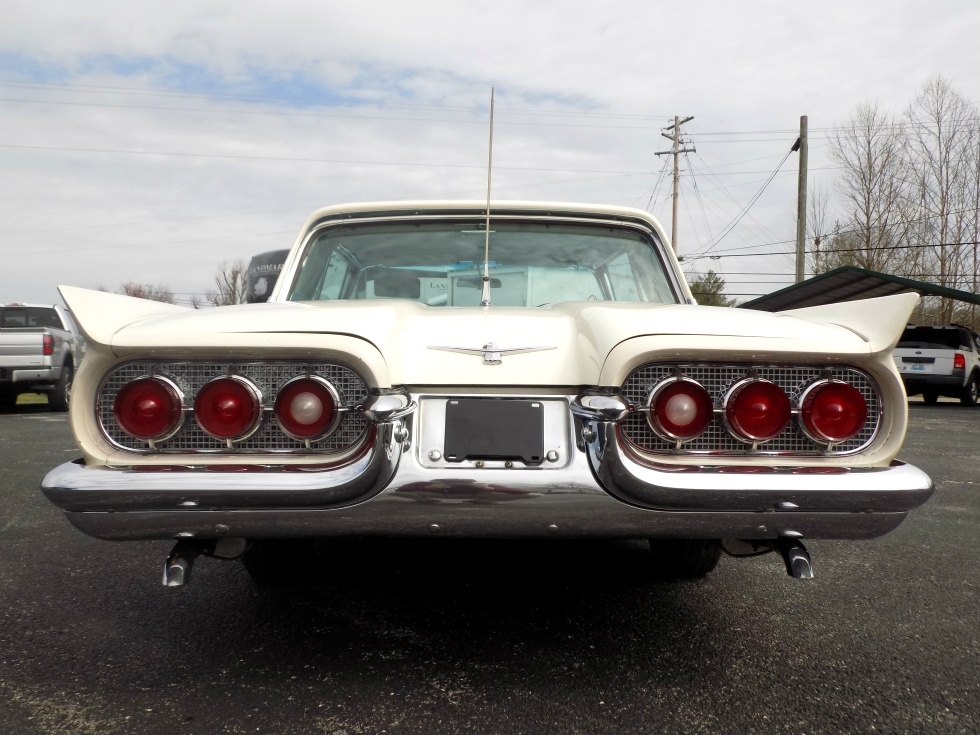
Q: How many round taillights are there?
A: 6